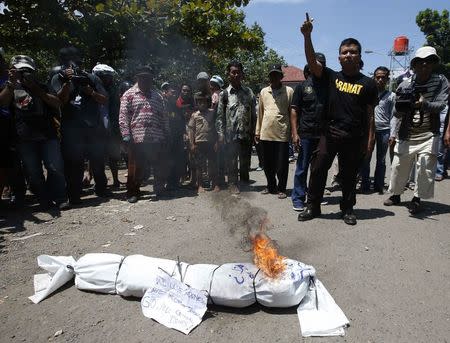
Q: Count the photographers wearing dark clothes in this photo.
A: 2